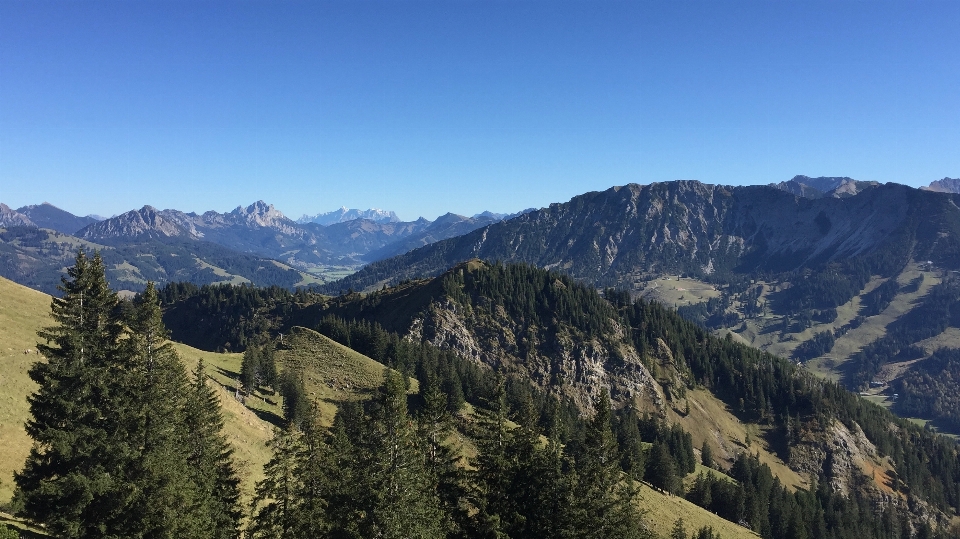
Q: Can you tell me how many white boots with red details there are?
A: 0